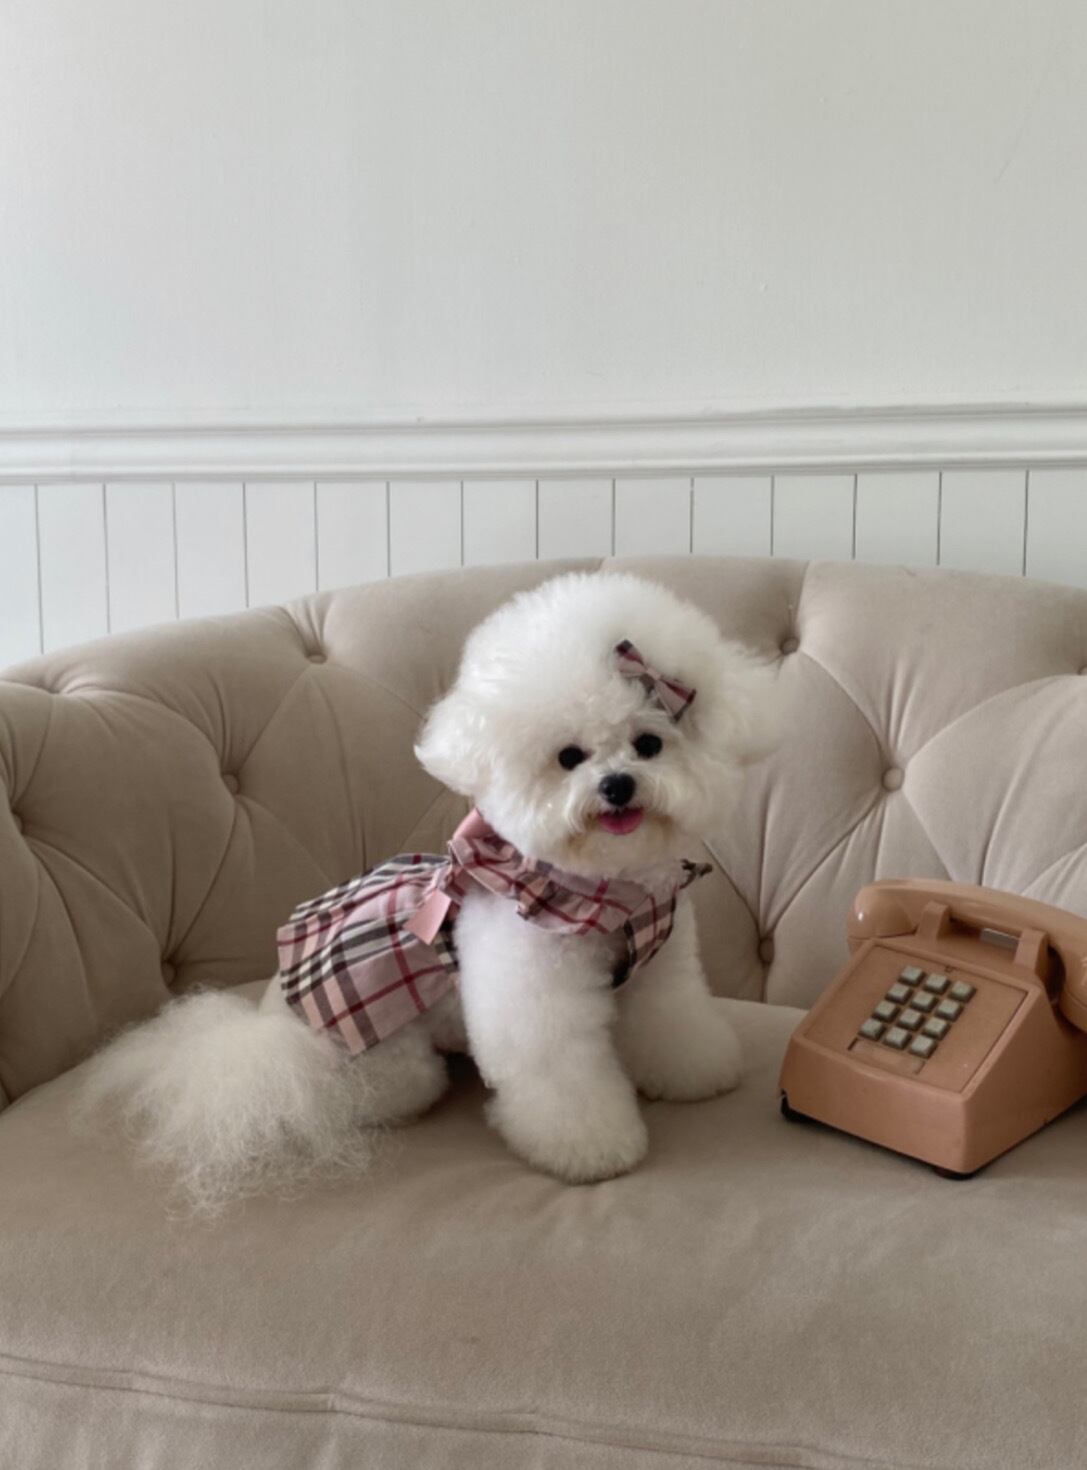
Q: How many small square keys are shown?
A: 12